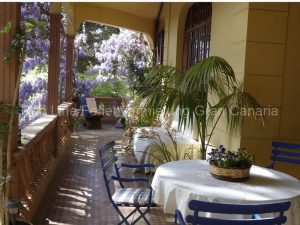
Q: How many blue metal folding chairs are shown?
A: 3